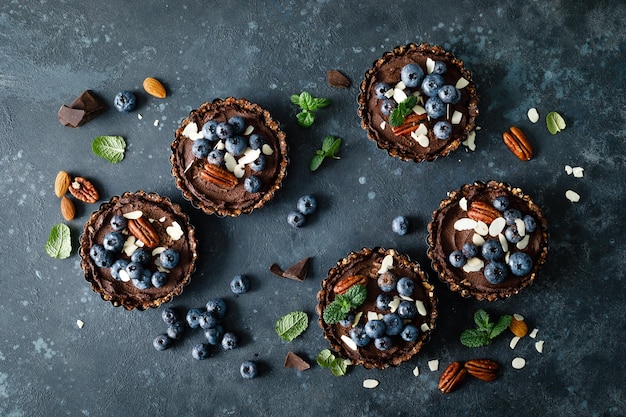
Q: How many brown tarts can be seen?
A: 5